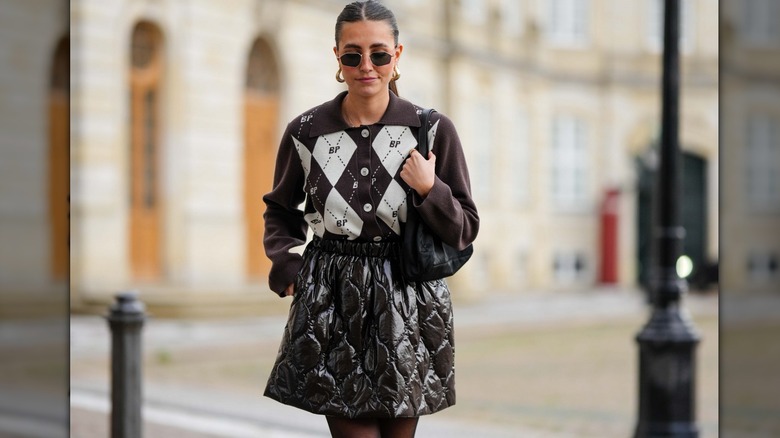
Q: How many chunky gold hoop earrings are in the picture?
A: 2